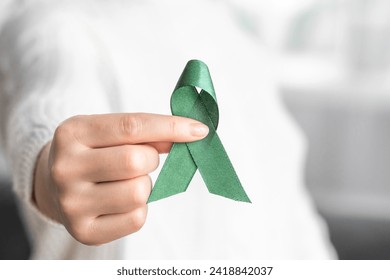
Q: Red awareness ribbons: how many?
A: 0